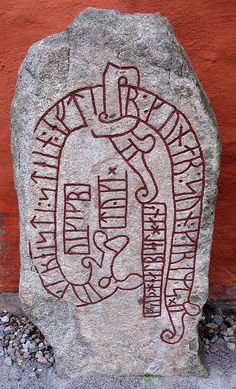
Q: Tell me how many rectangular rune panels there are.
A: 3